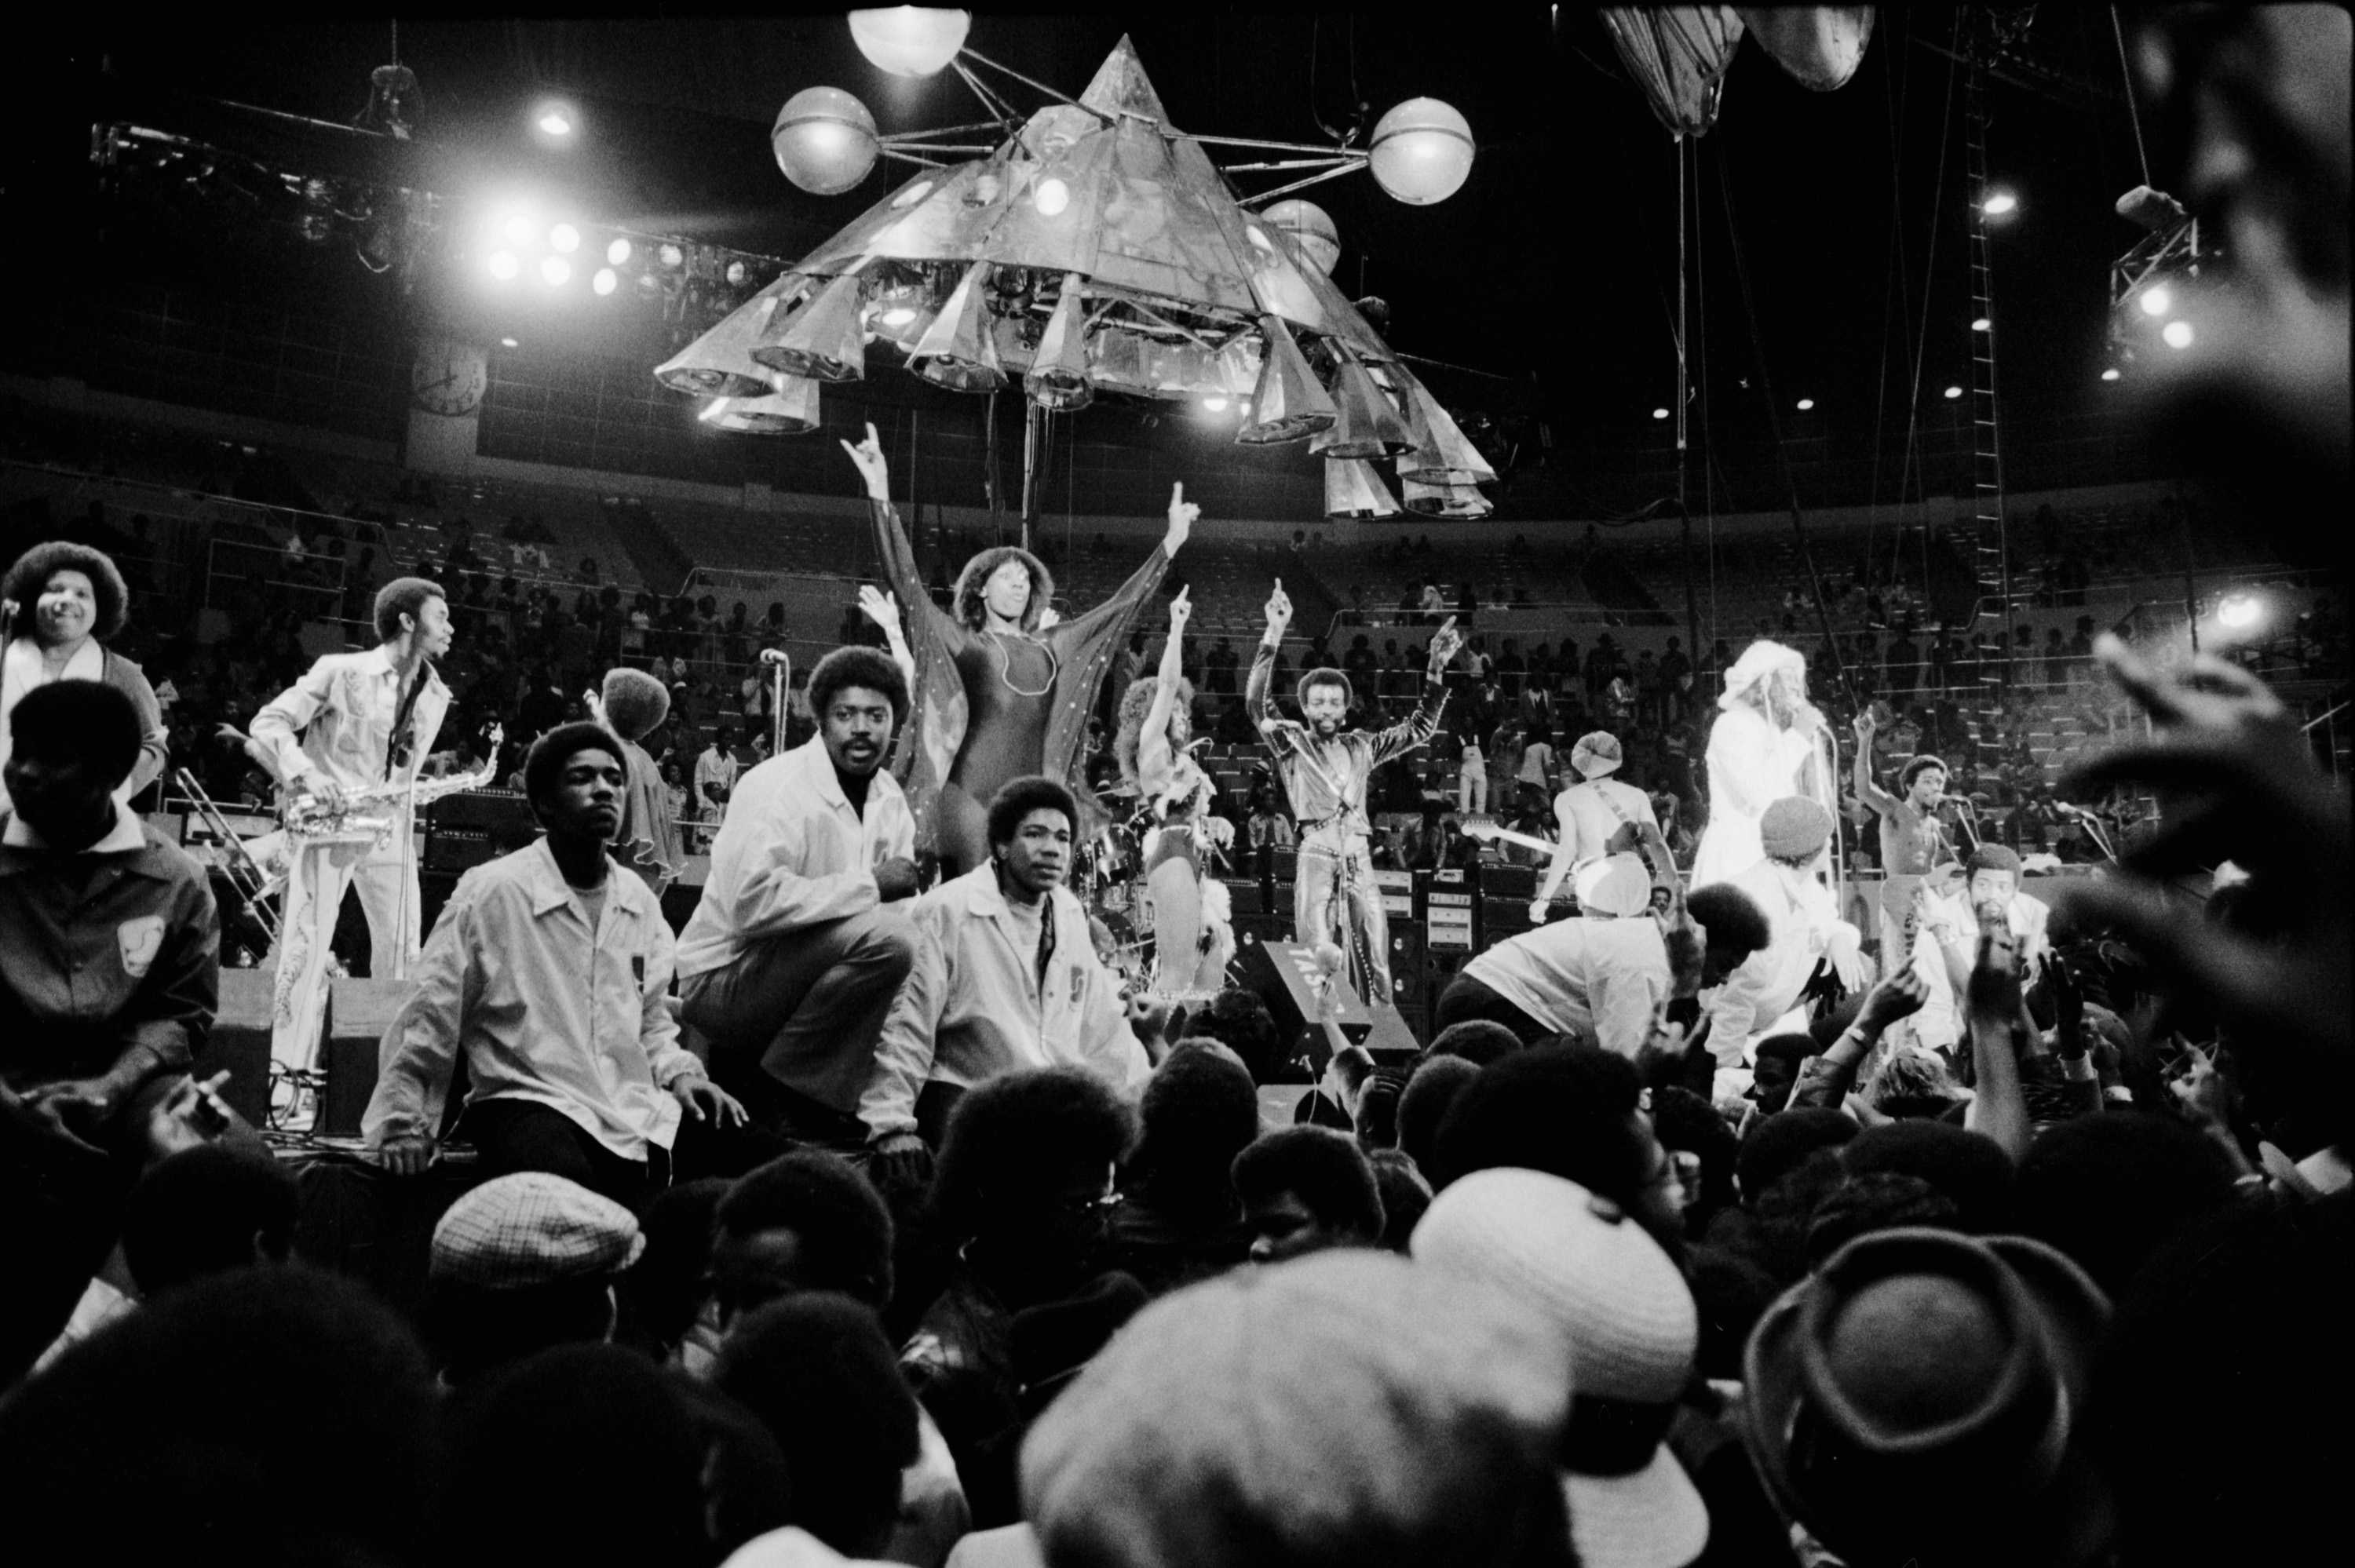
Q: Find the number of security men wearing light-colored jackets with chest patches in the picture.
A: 3